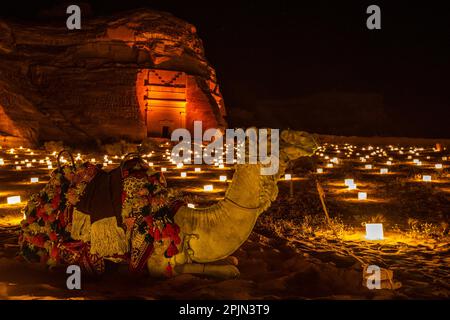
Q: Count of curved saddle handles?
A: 2